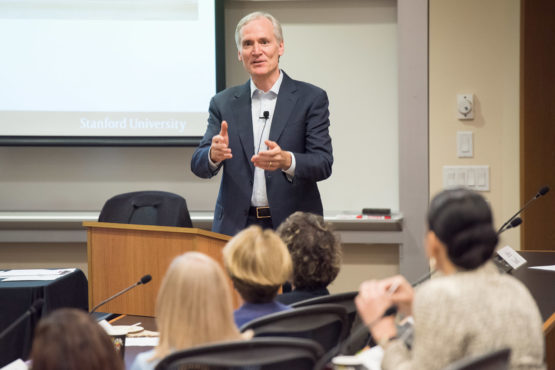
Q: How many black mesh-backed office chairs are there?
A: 4